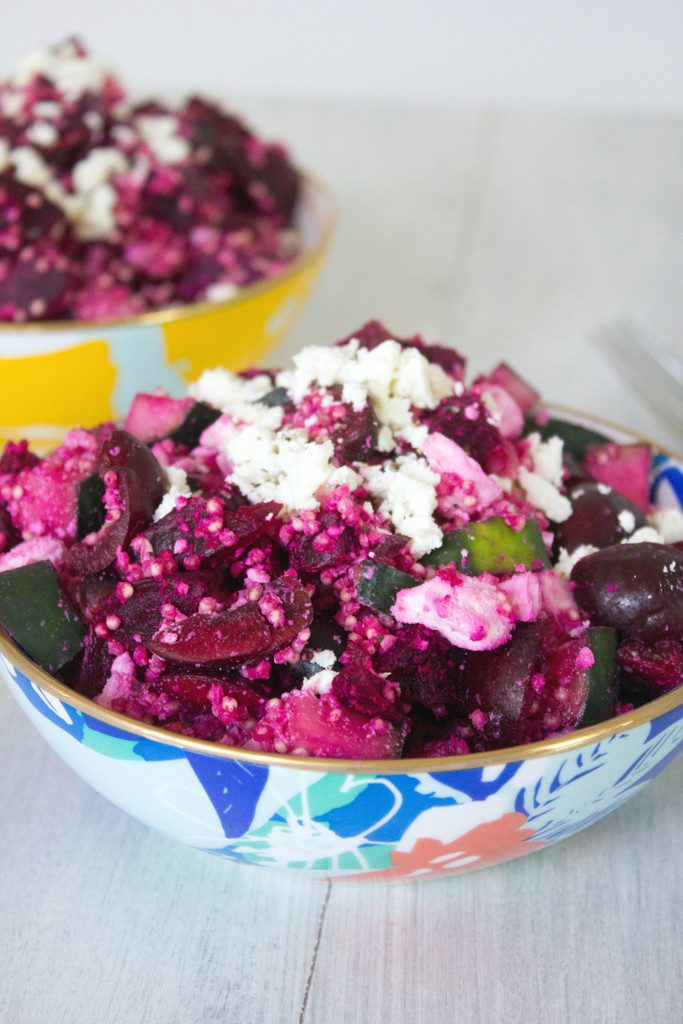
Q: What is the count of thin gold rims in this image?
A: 2